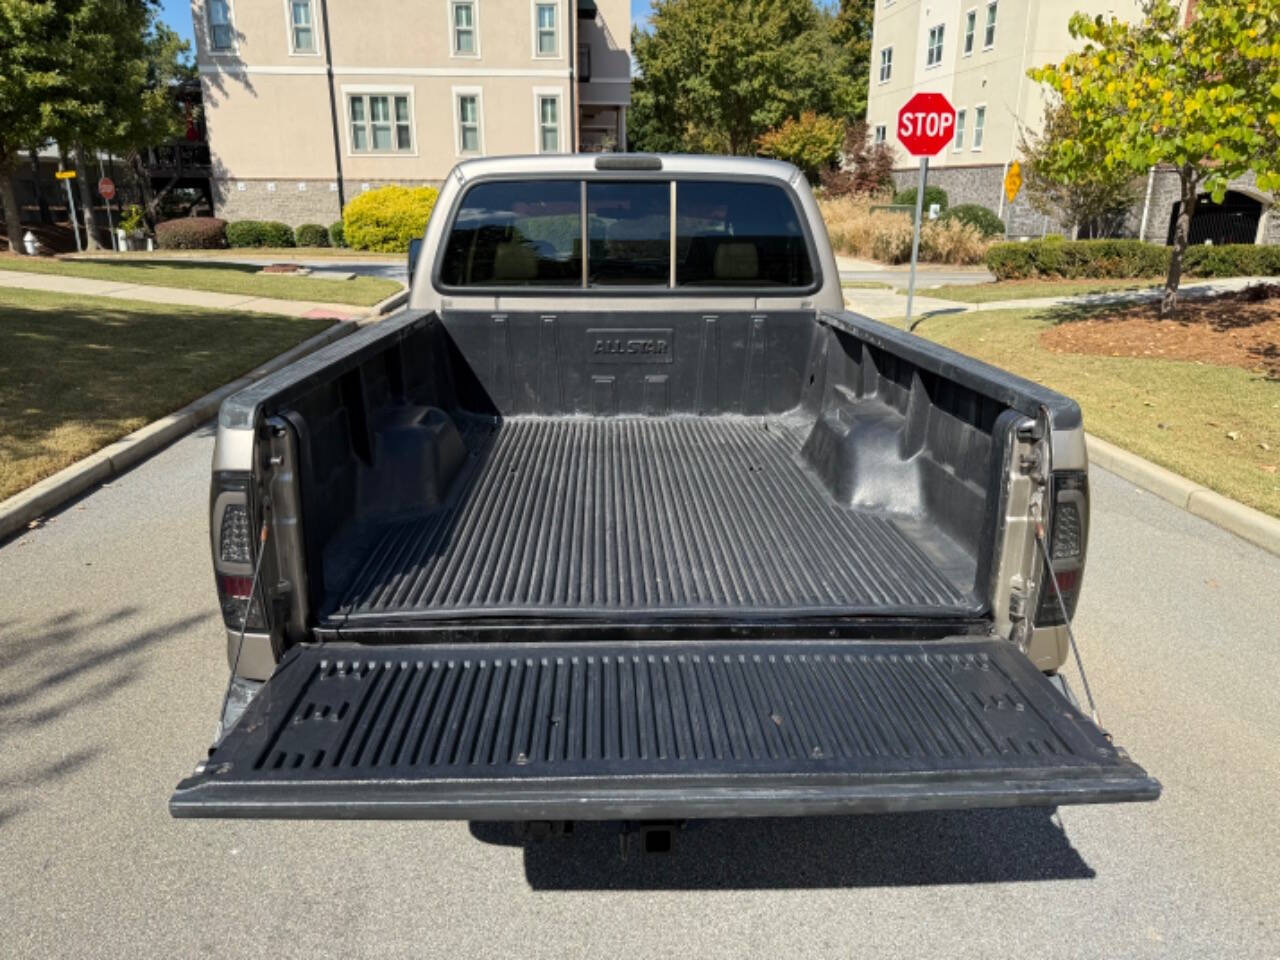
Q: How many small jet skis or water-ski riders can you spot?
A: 0